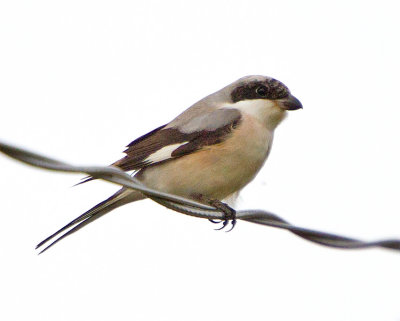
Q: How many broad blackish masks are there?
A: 1